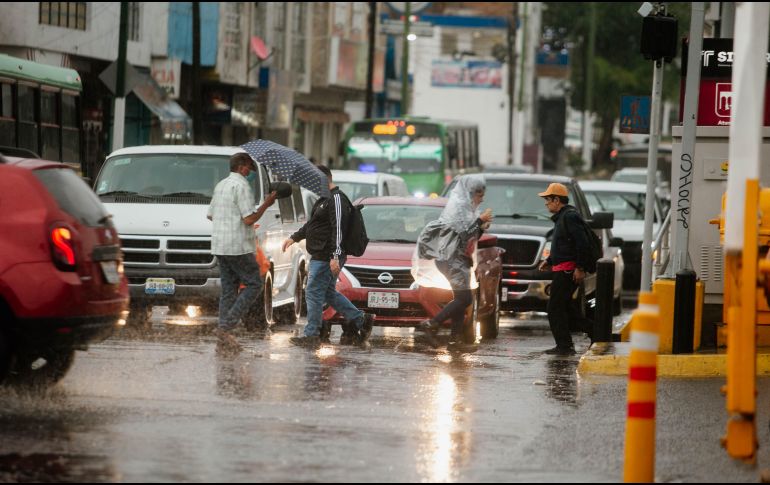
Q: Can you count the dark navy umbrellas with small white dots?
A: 1